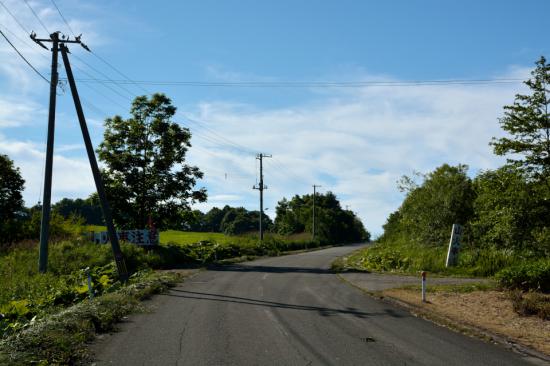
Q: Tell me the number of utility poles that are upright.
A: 3